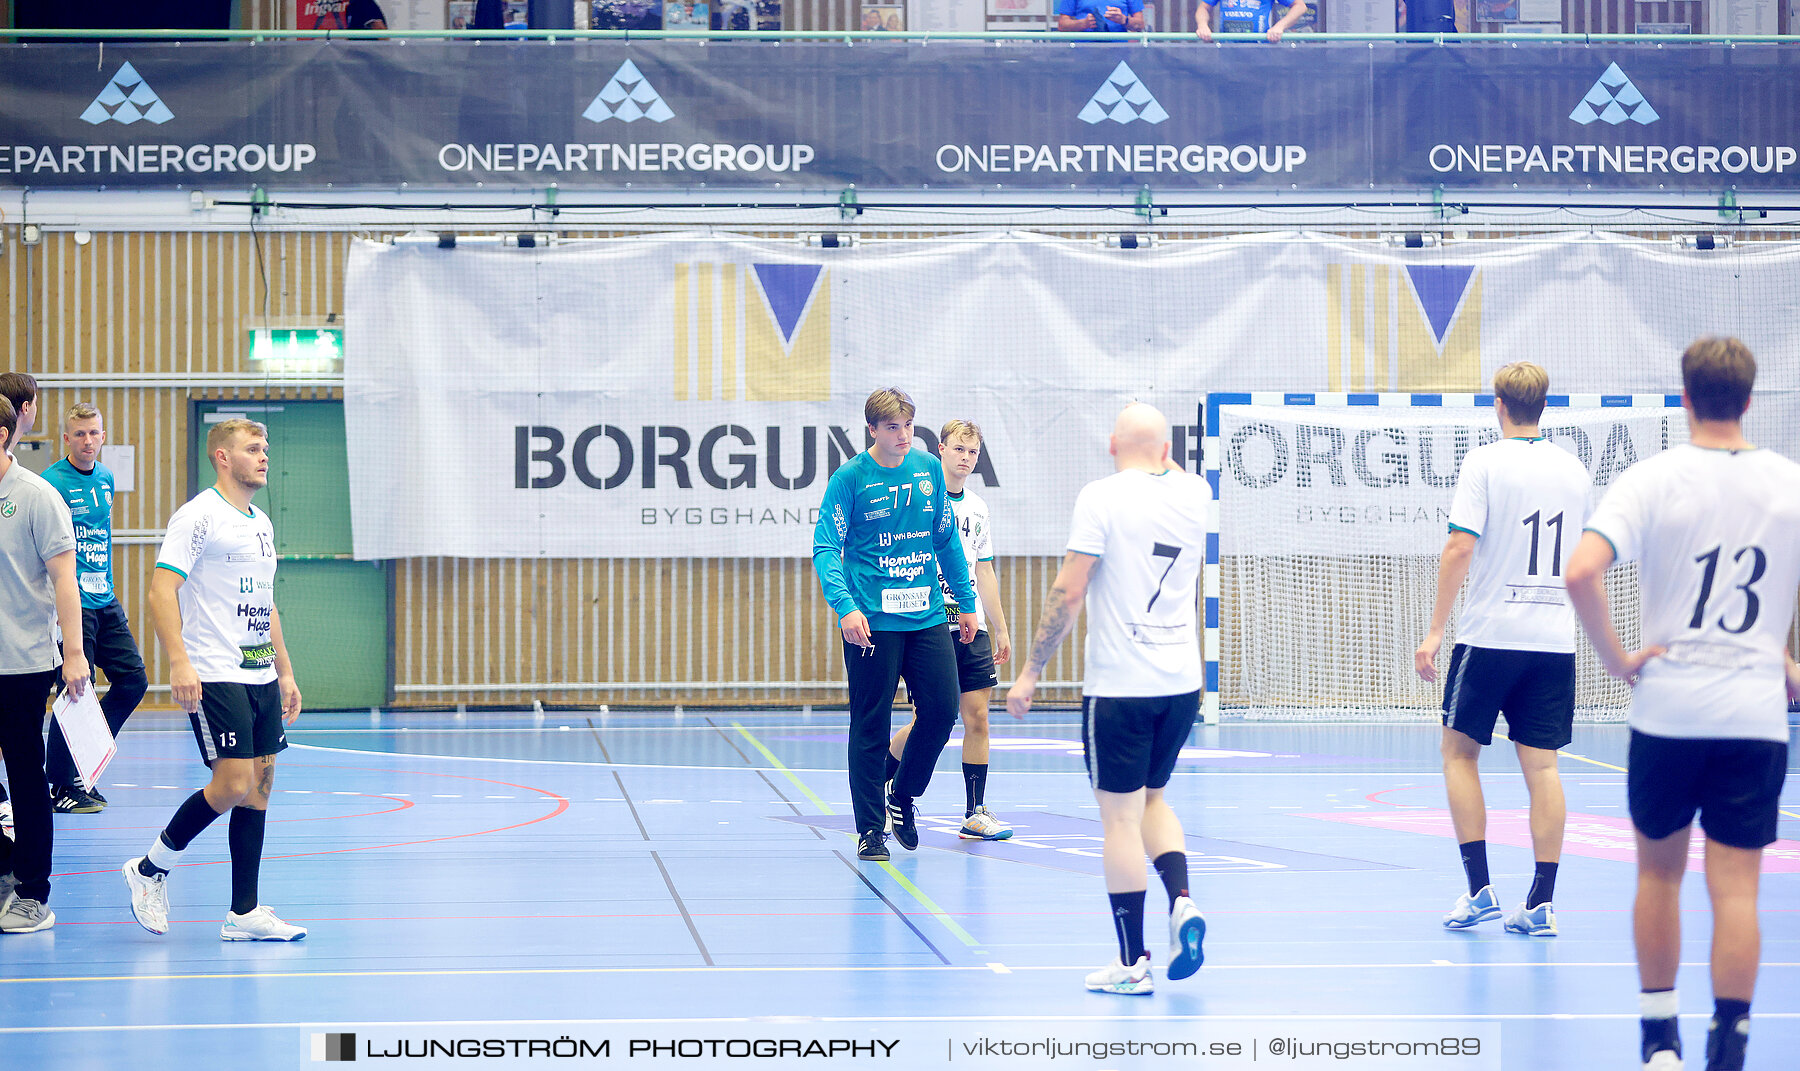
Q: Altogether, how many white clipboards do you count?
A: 1